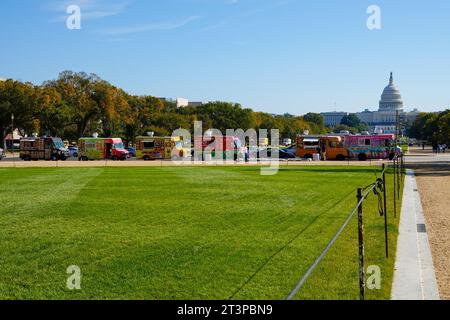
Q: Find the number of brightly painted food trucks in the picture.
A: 6